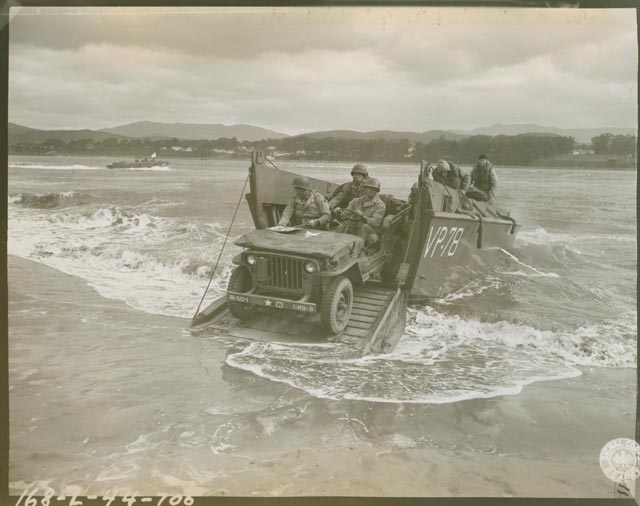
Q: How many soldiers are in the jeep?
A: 3